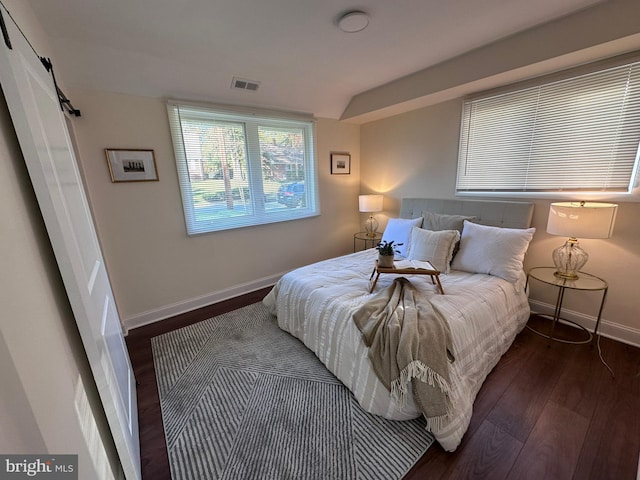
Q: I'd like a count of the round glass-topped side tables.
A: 2